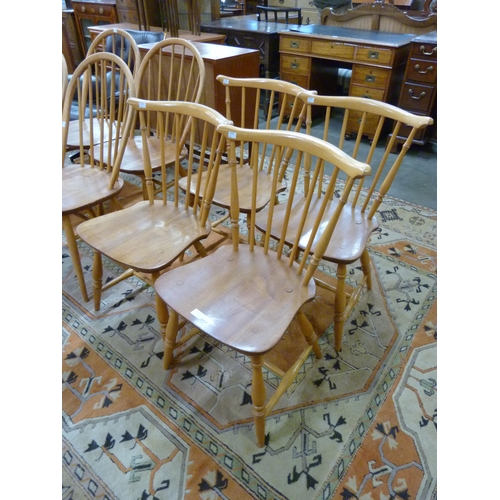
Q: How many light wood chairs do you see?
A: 8